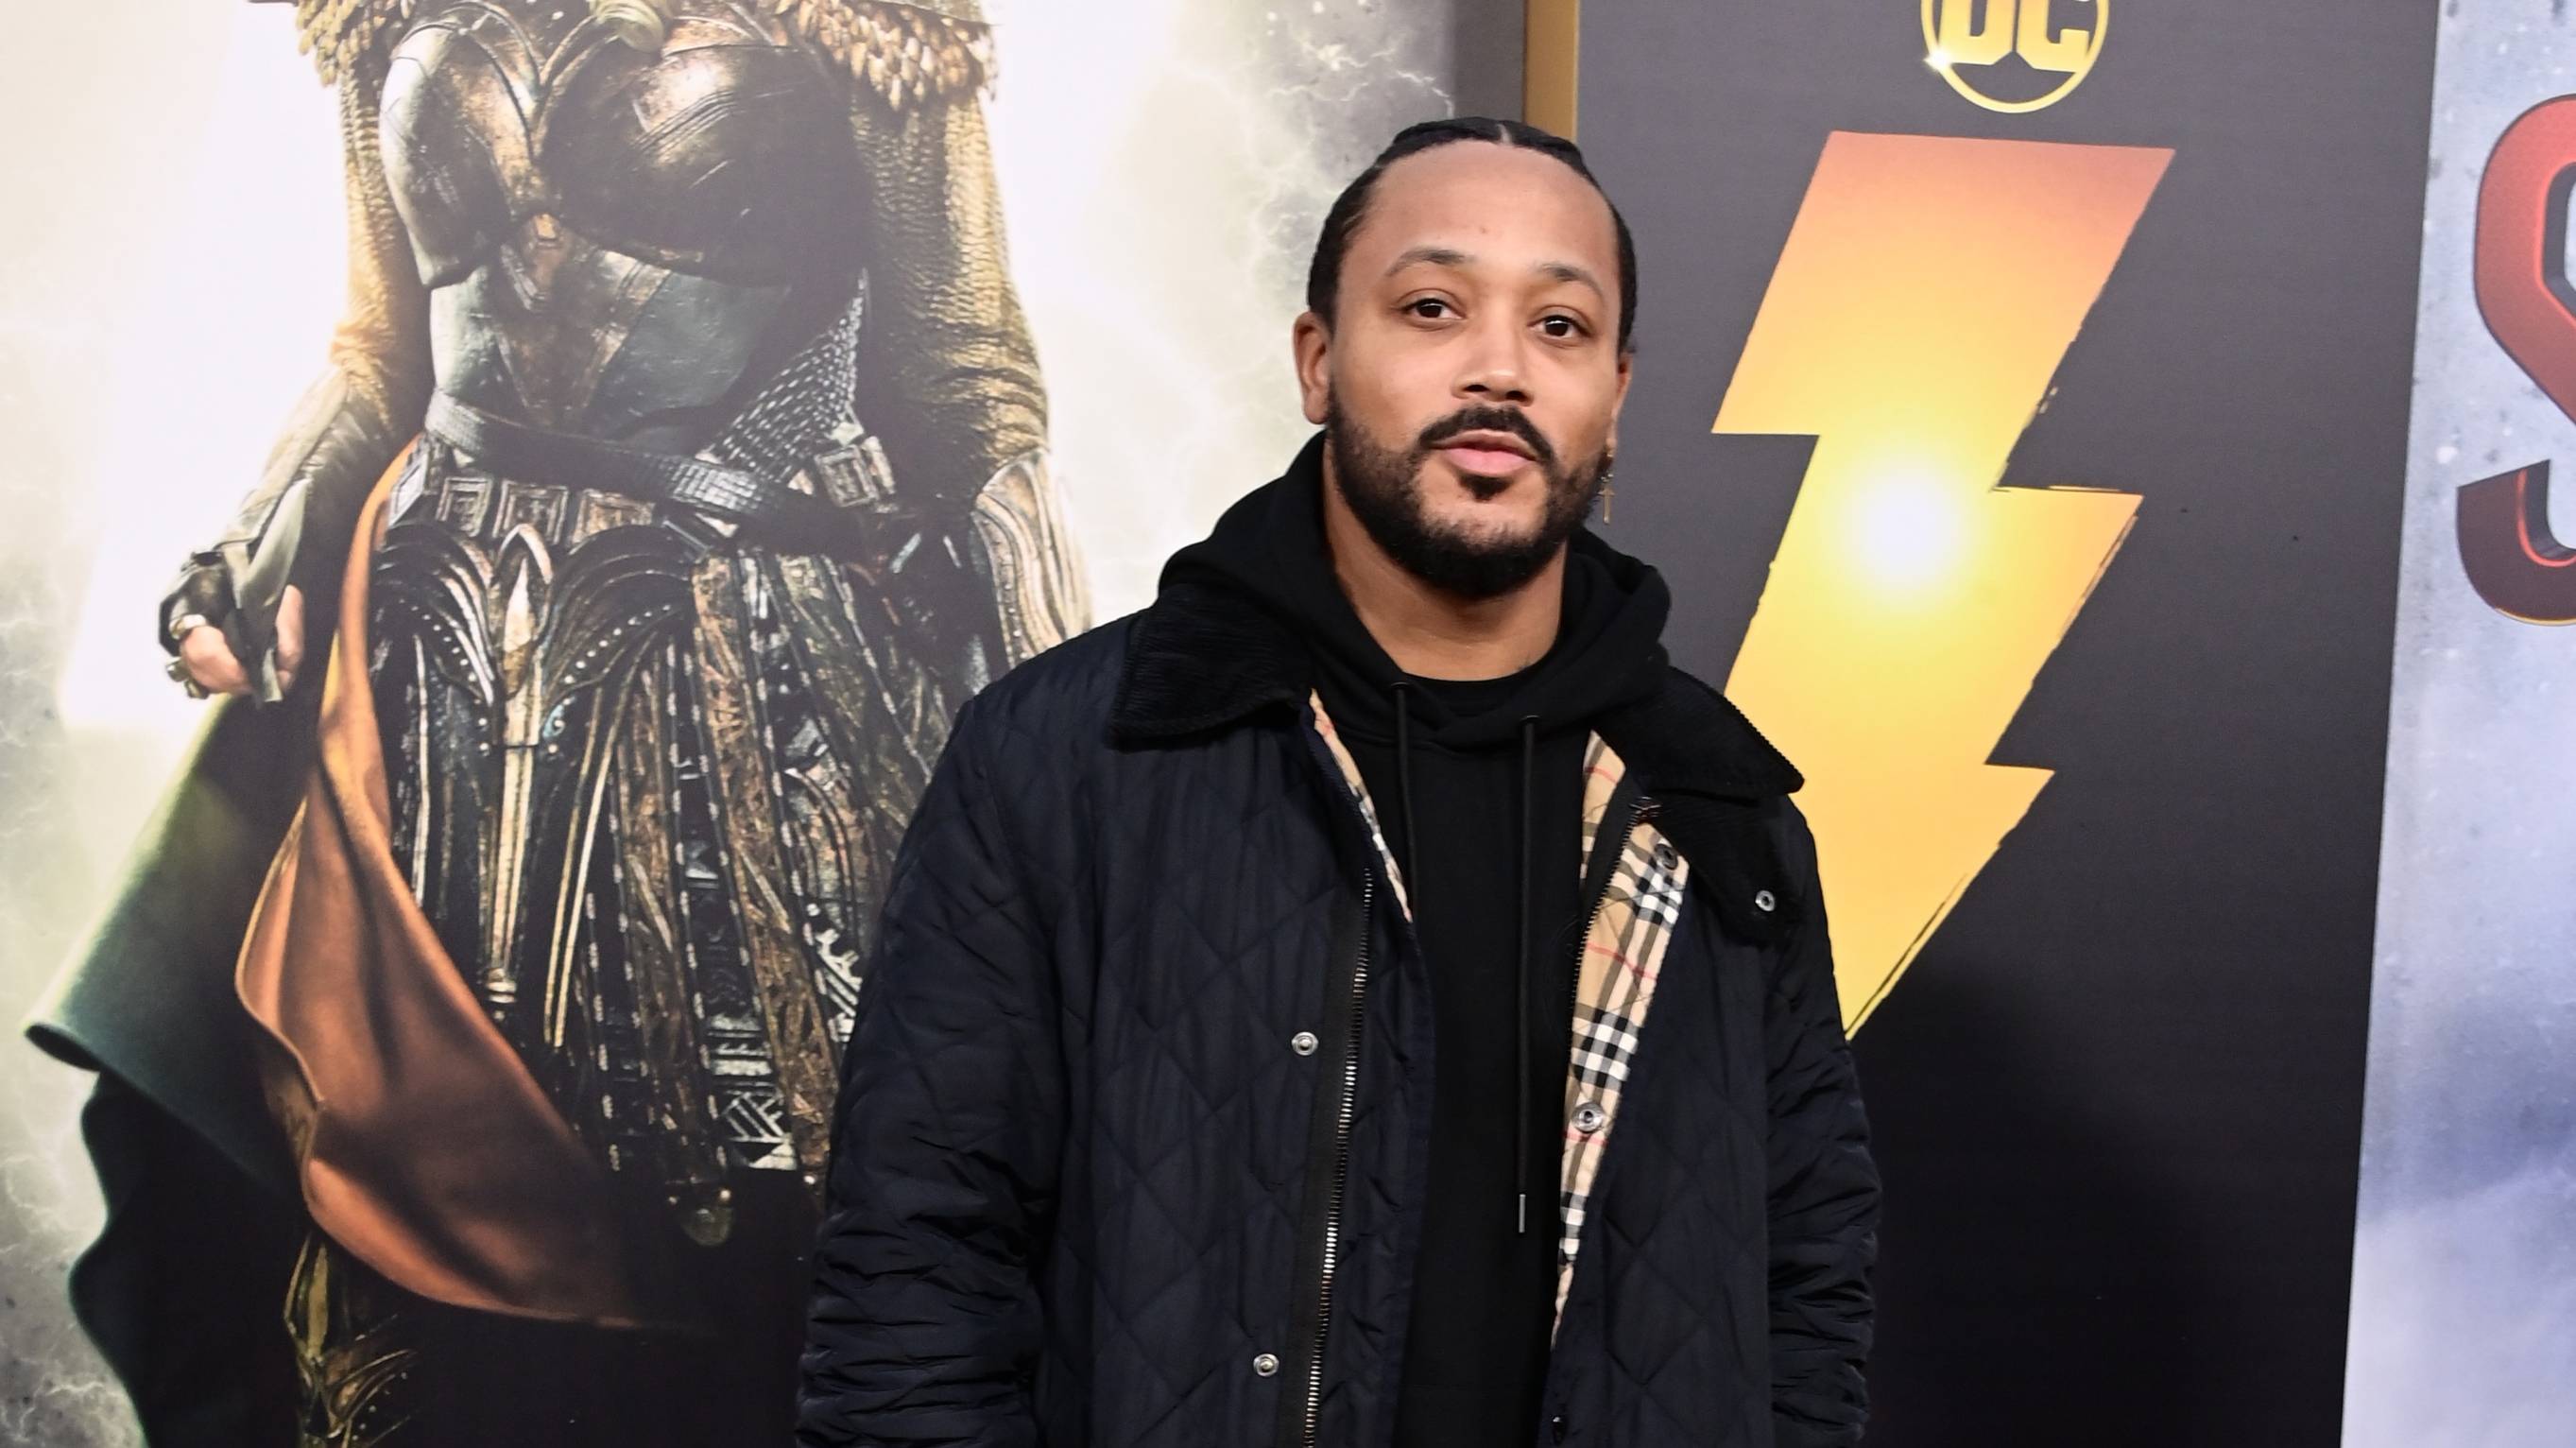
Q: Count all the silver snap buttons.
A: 5